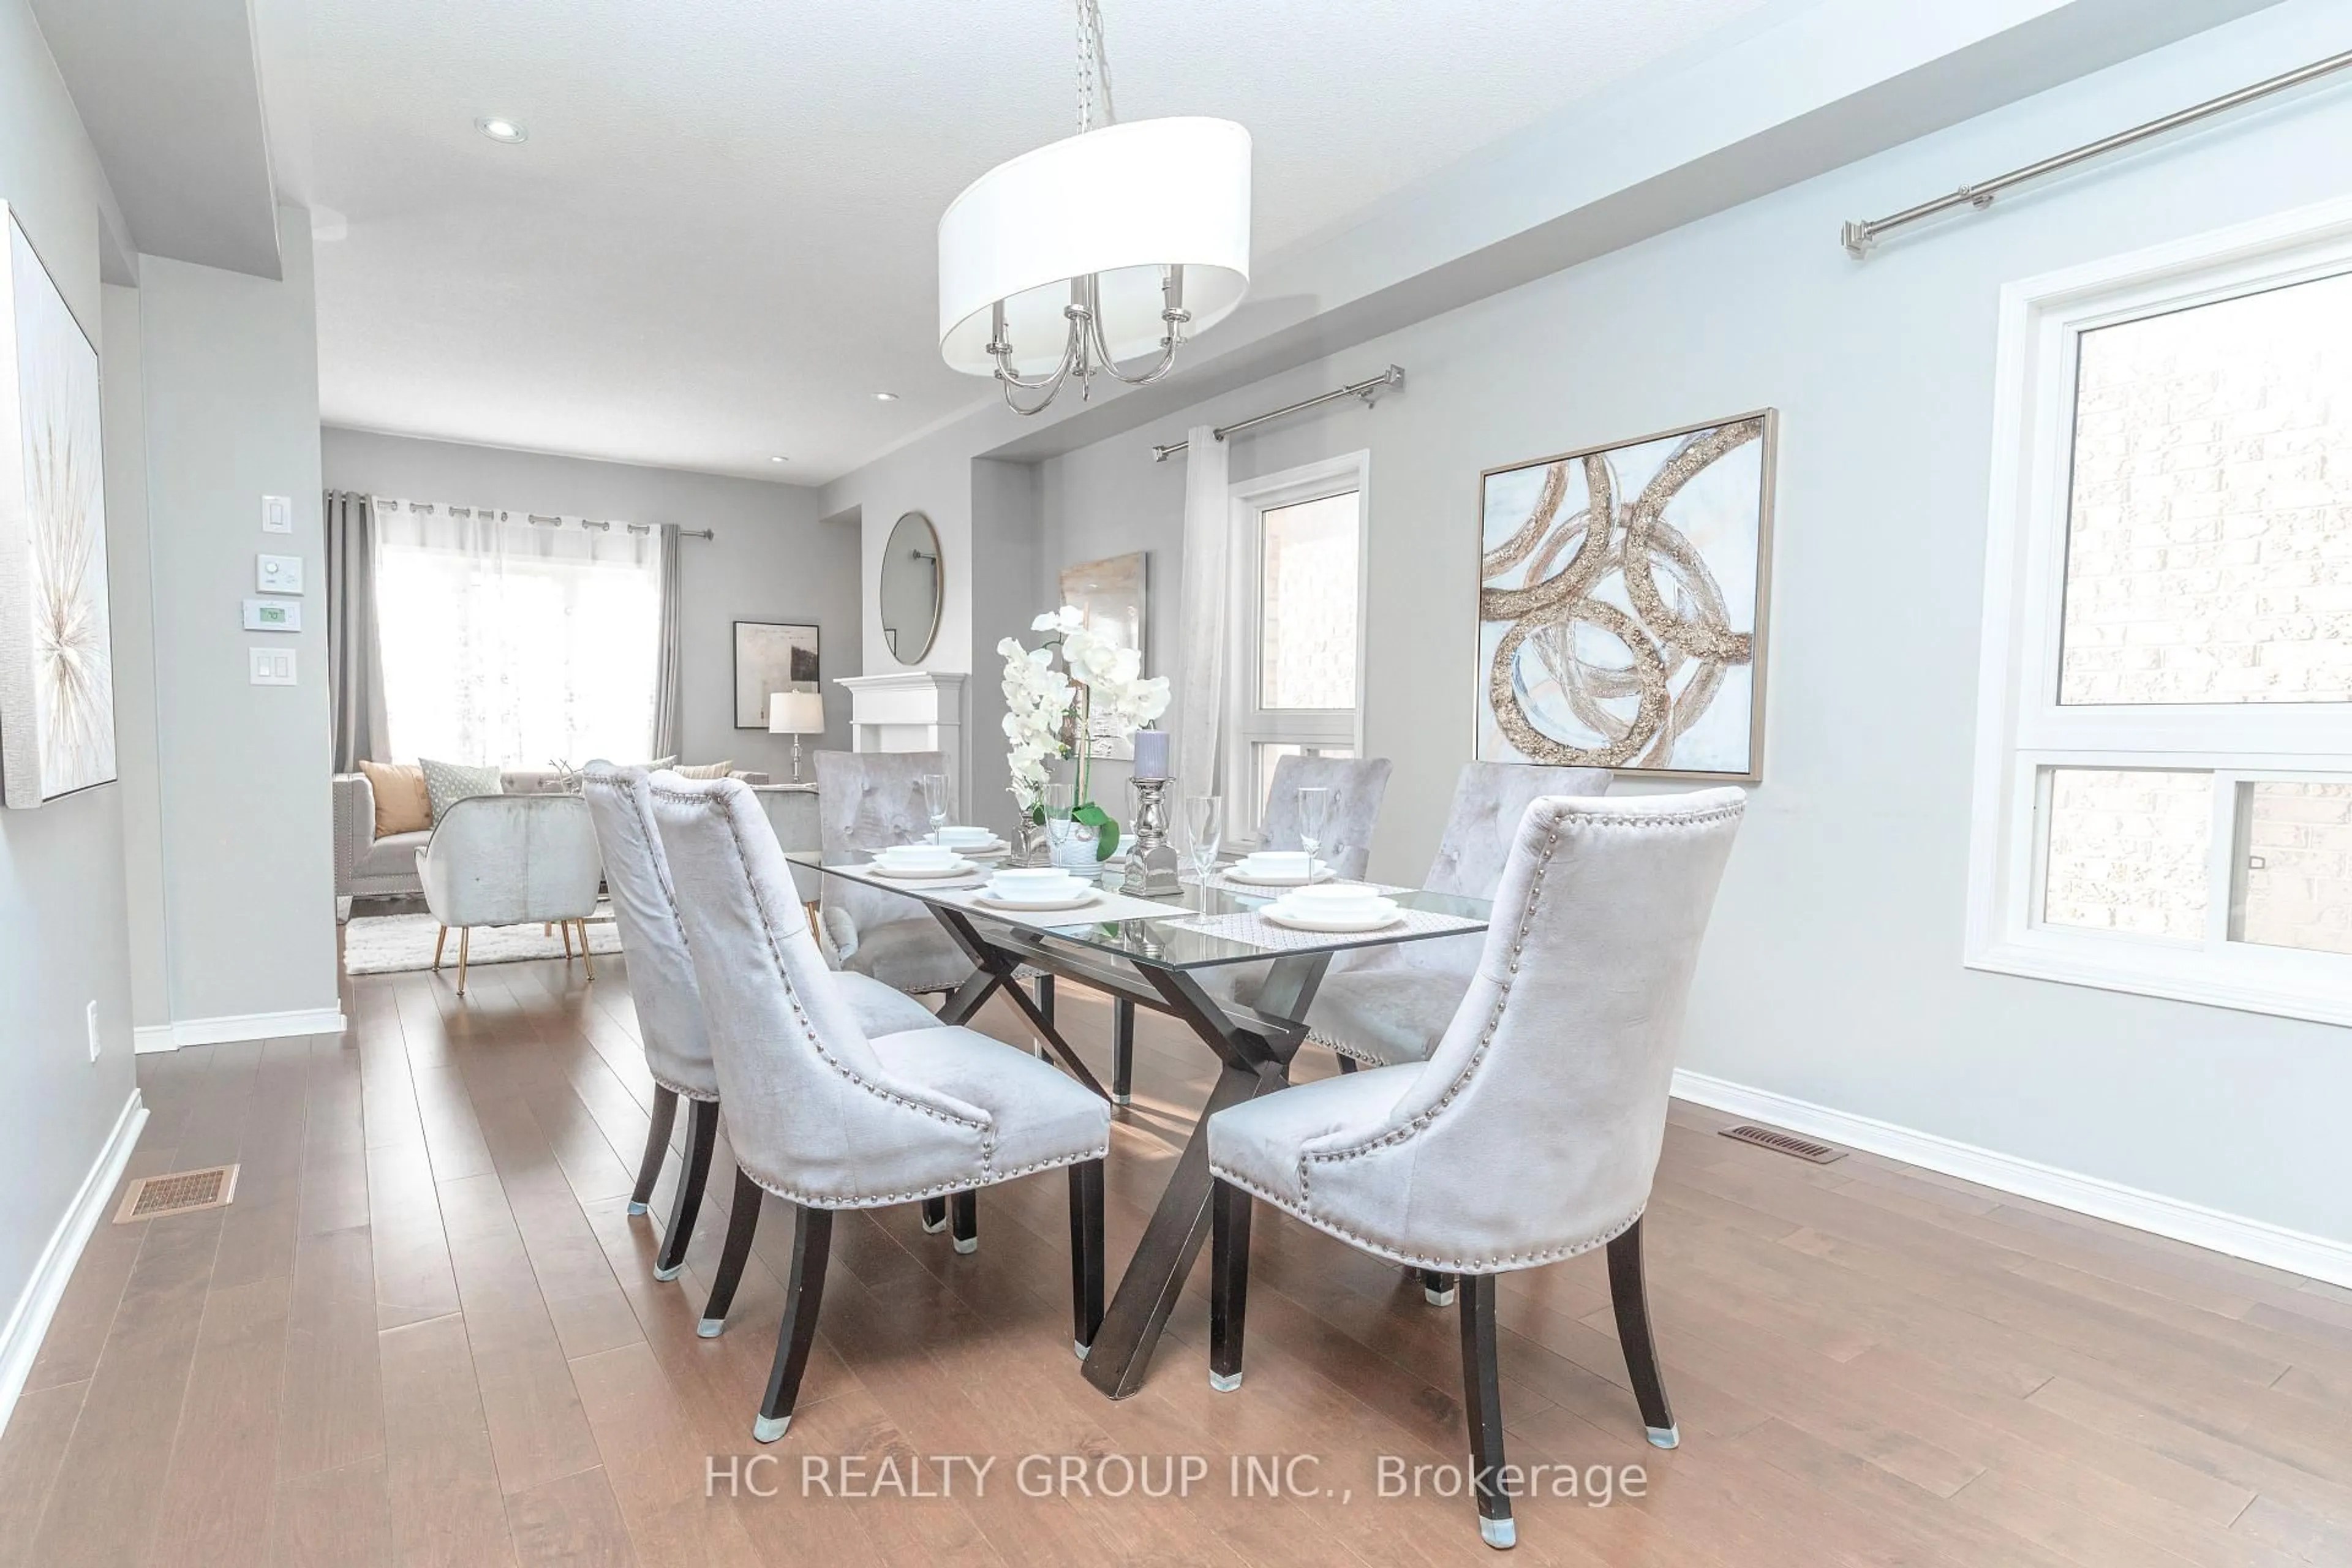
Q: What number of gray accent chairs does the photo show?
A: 2